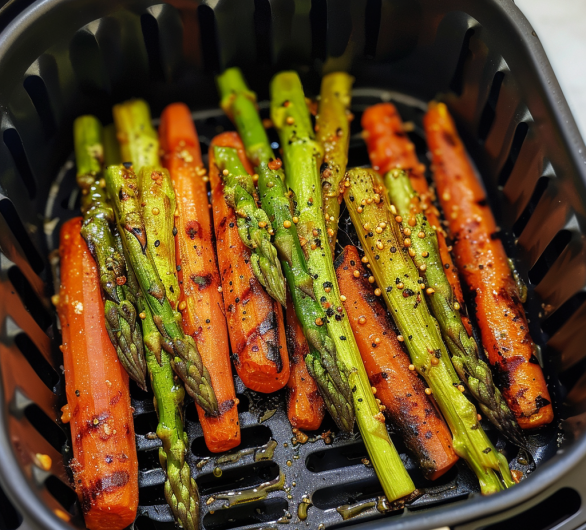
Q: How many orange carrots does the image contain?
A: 7